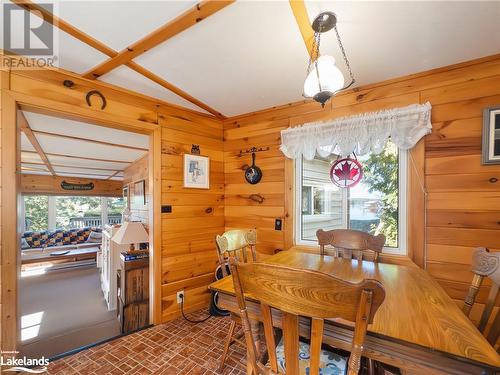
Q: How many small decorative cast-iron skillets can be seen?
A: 1